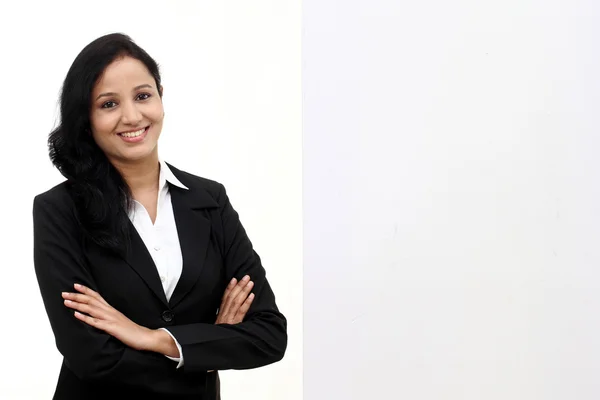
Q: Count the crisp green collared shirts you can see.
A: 0